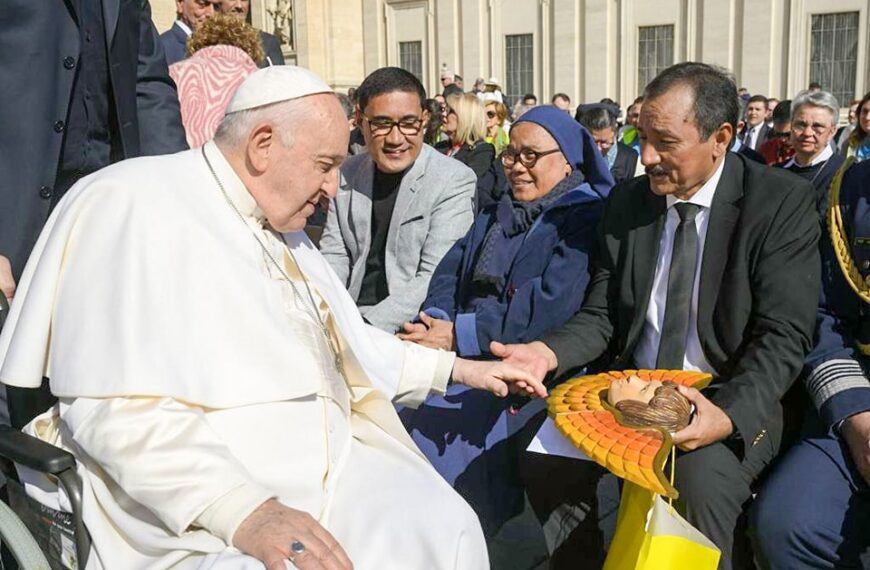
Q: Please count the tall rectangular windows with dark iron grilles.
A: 4